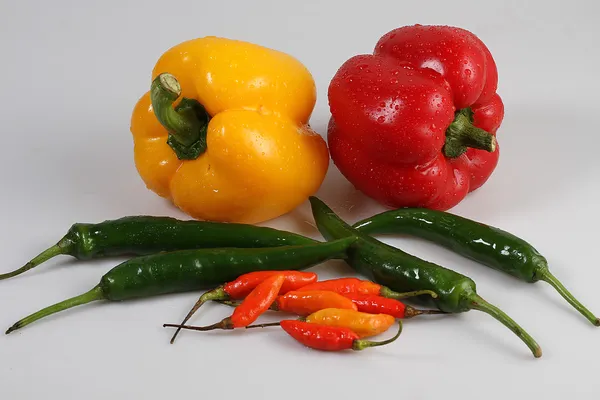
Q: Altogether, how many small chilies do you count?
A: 7